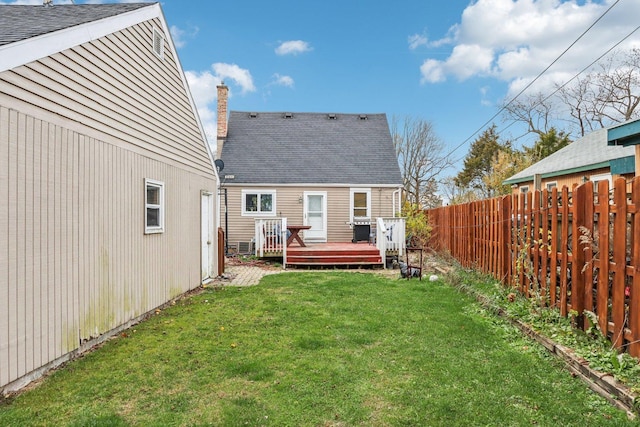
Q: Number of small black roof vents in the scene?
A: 4